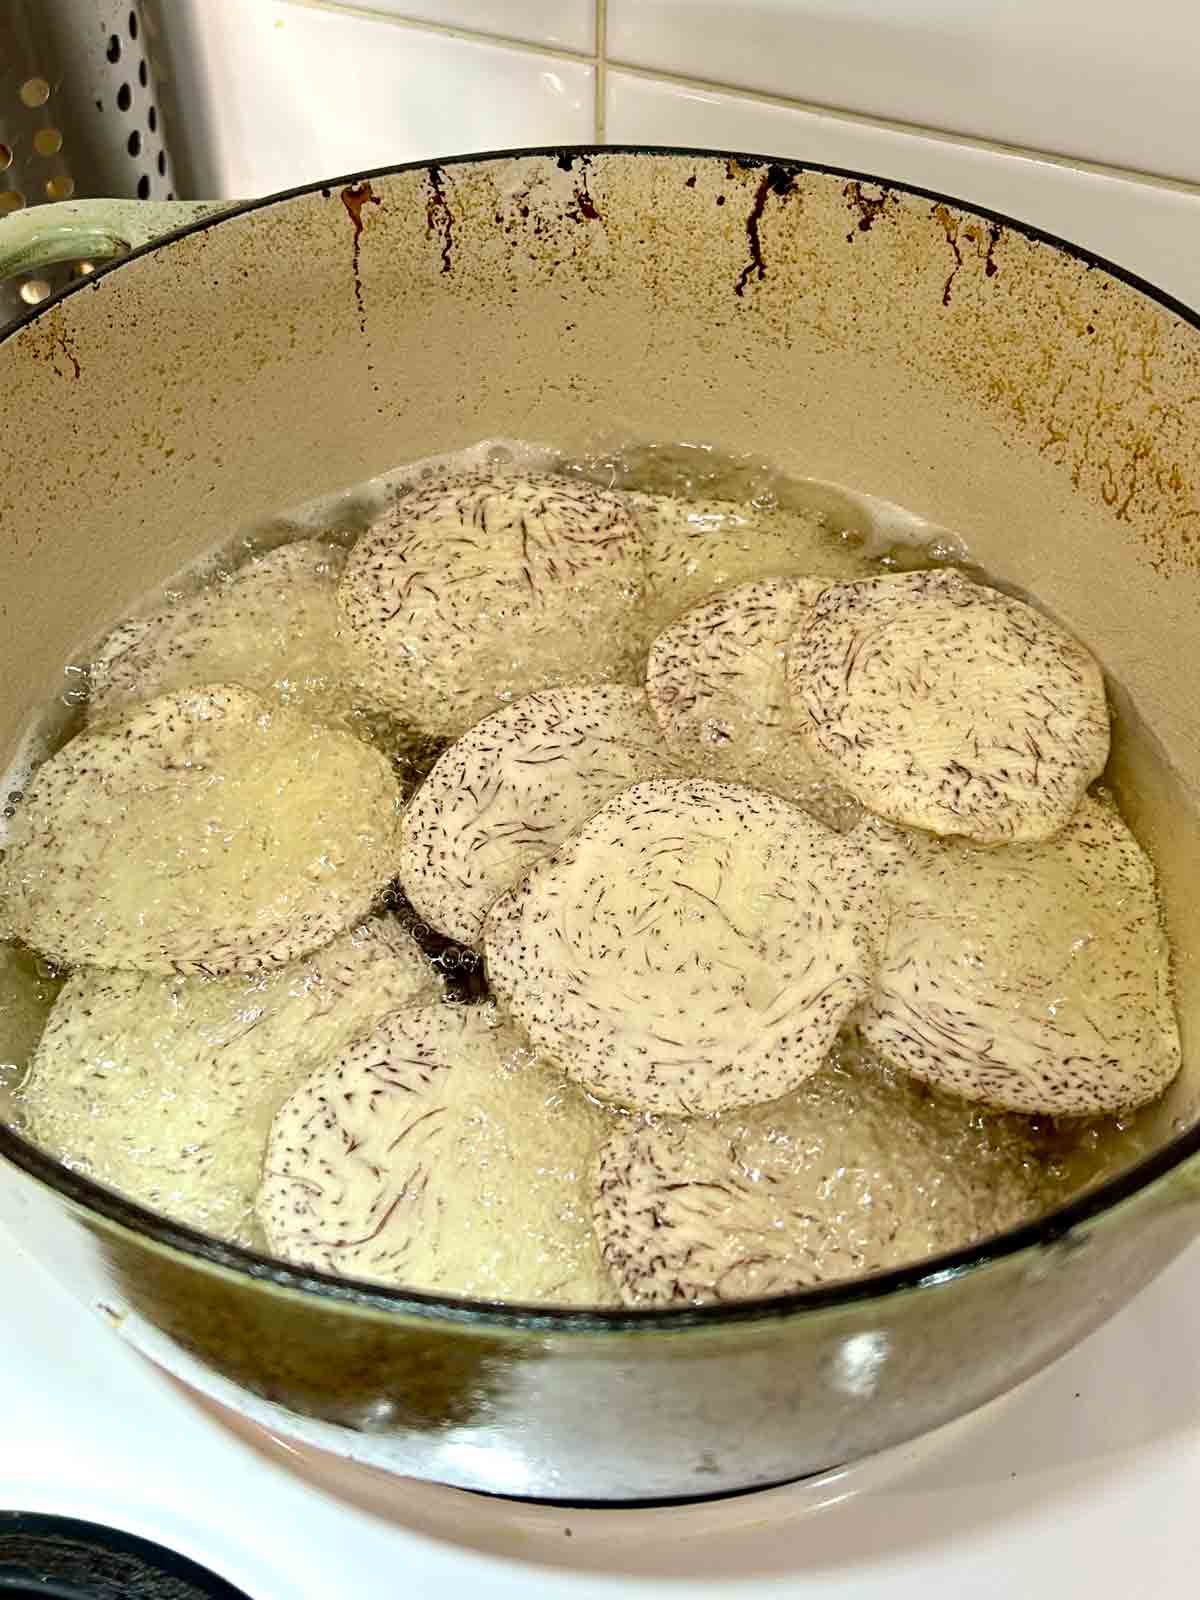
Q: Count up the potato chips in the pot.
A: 12